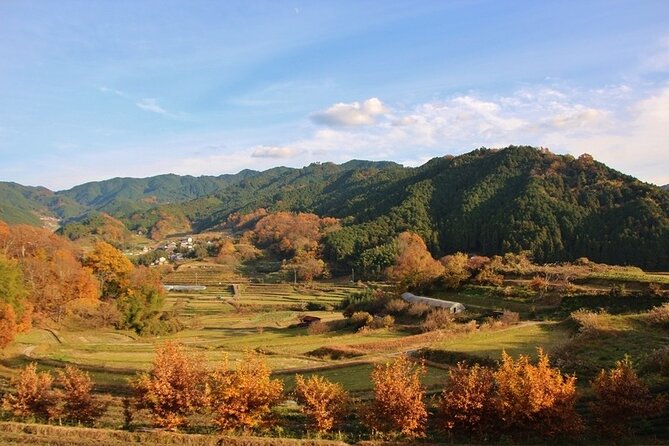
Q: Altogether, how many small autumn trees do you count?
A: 9